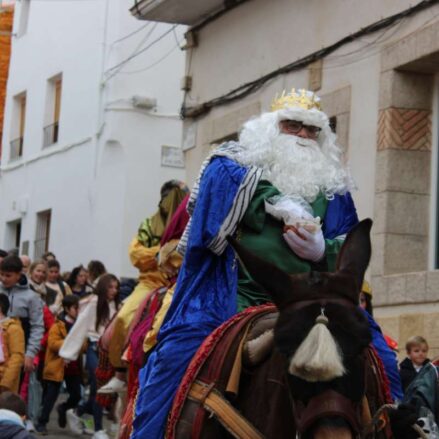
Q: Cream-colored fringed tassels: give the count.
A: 1